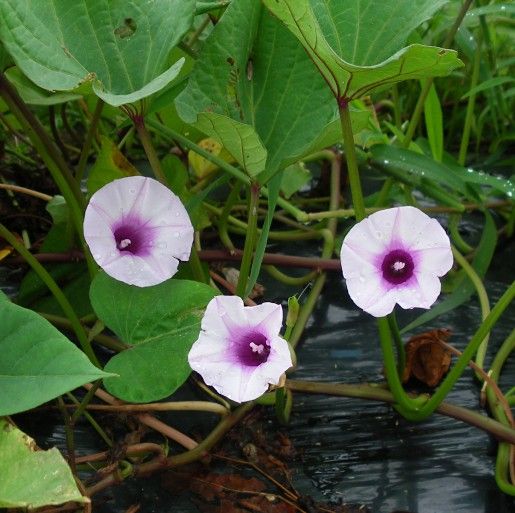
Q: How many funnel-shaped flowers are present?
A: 3